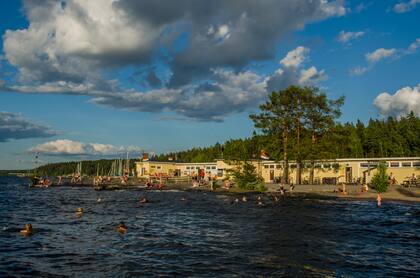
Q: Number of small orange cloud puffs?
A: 0